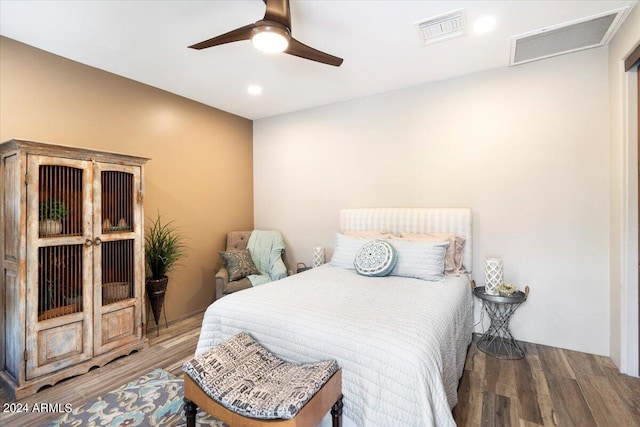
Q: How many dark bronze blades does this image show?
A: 3